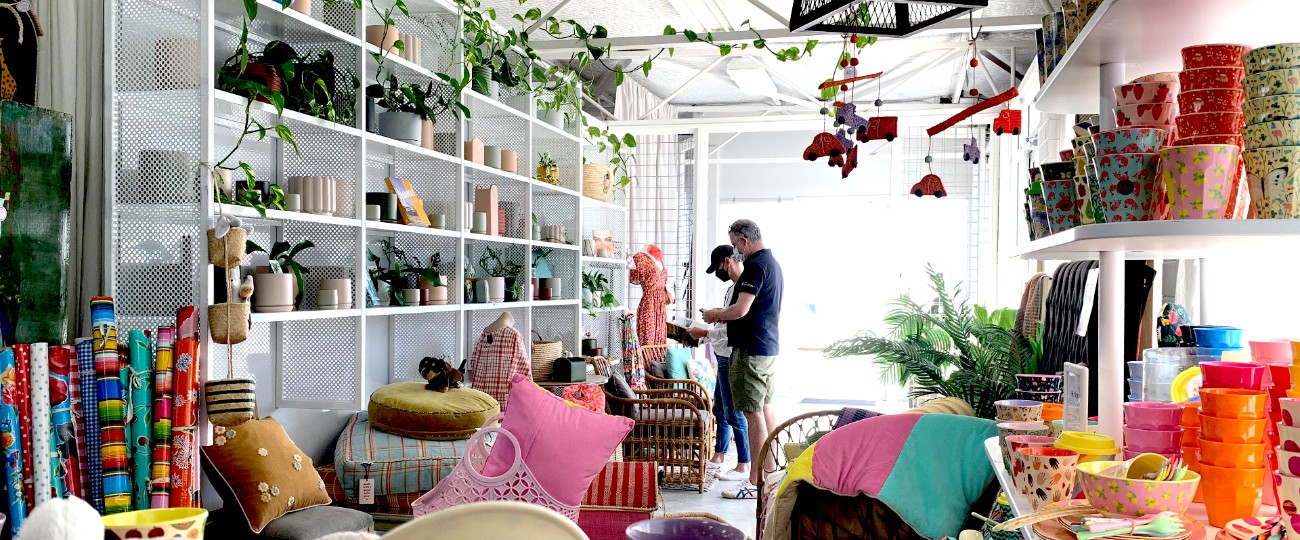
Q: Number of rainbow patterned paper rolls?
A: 2